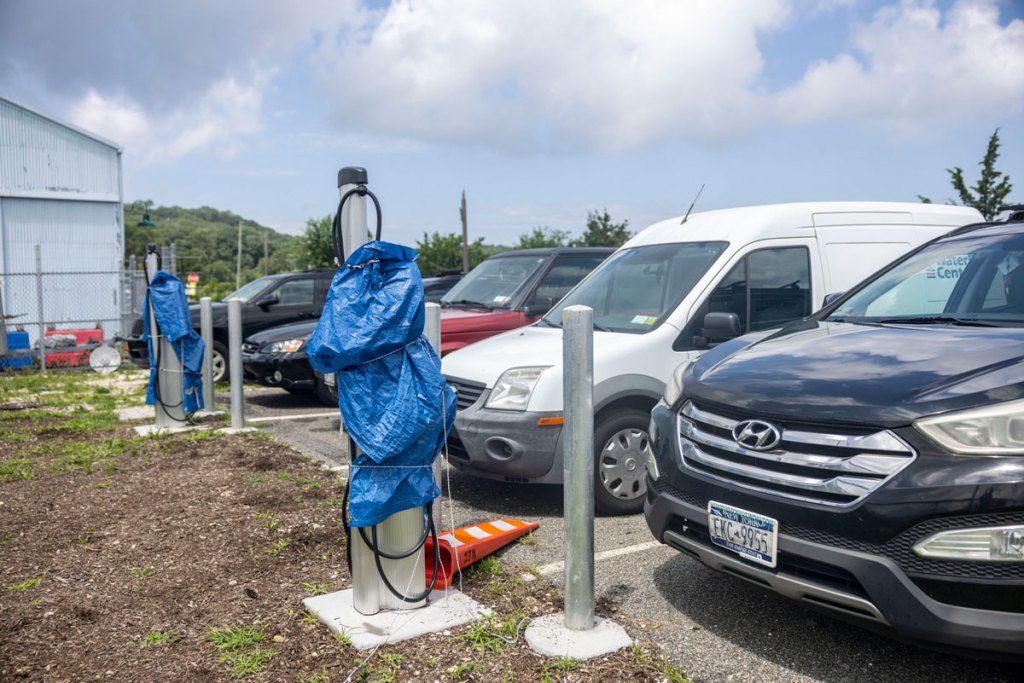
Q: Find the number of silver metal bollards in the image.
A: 4